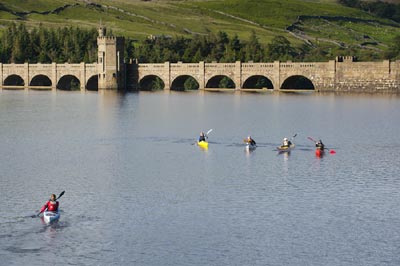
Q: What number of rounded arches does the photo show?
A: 9